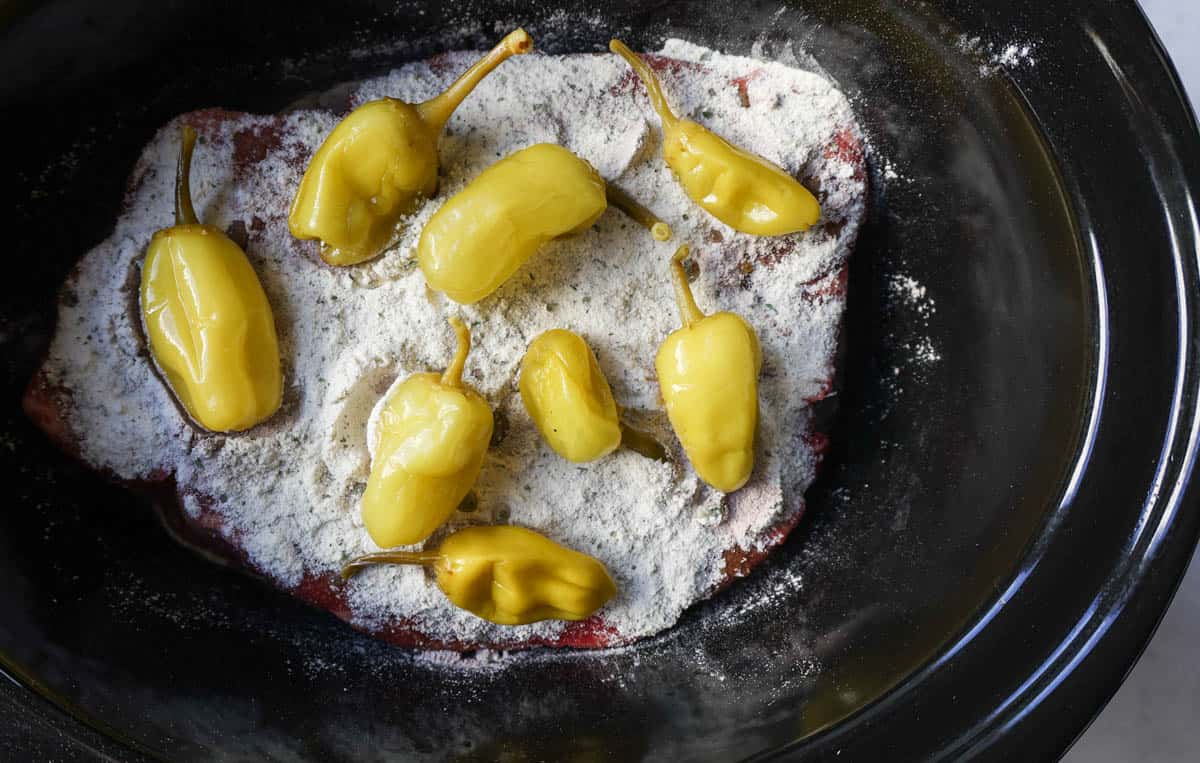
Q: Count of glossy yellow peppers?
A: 8